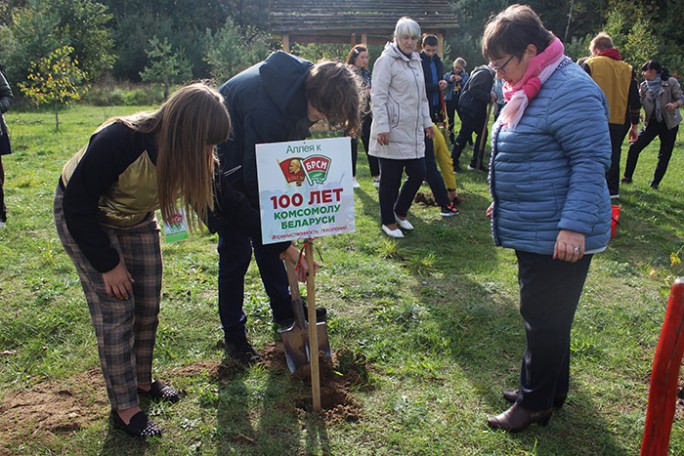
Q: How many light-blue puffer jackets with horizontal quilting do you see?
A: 1